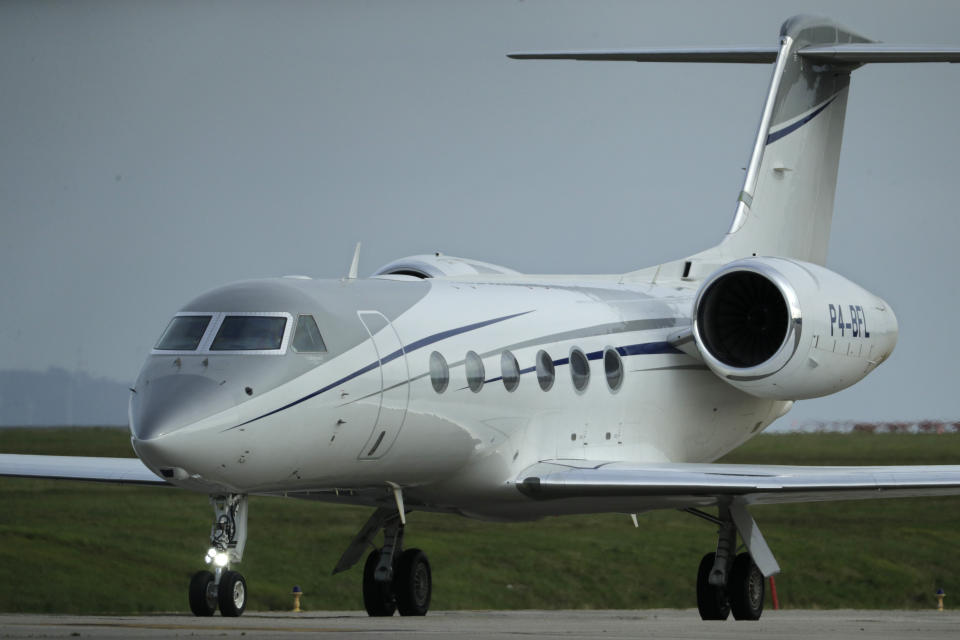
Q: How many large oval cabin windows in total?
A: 6